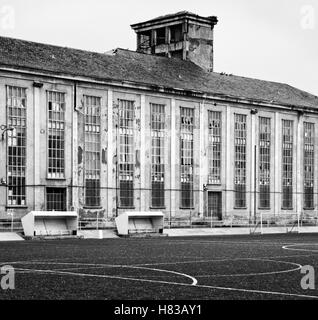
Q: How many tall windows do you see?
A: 11